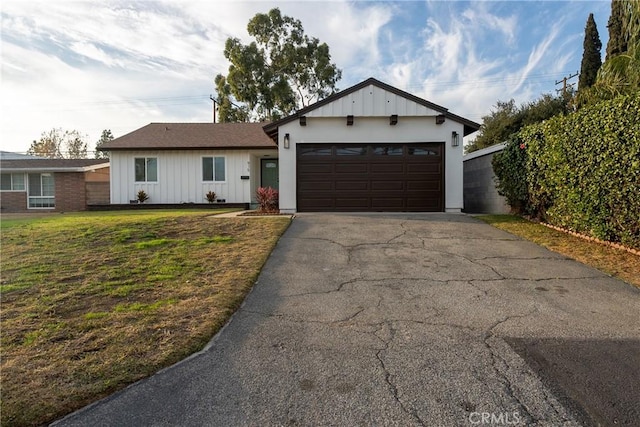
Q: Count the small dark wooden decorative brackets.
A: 4